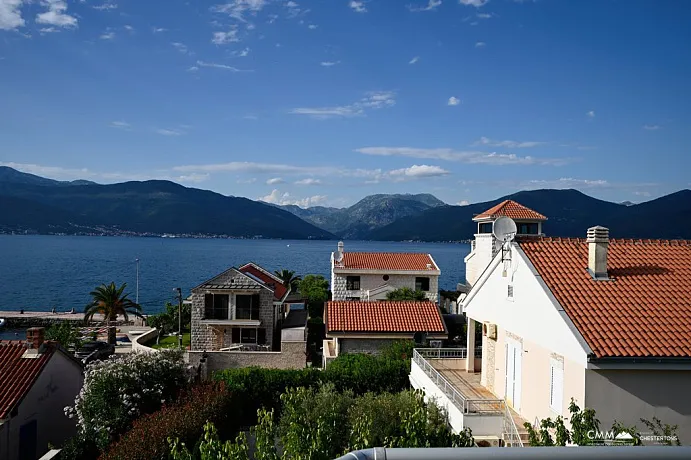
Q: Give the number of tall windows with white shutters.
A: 2